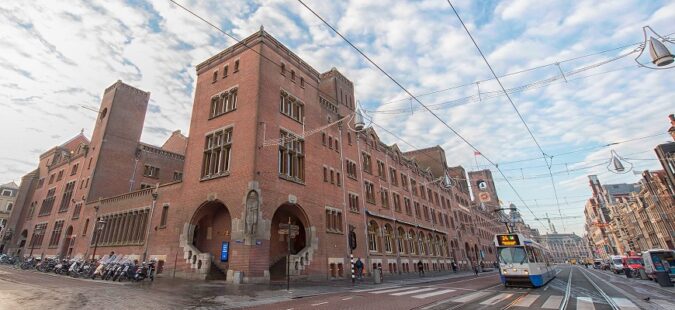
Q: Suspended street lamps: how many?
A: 4